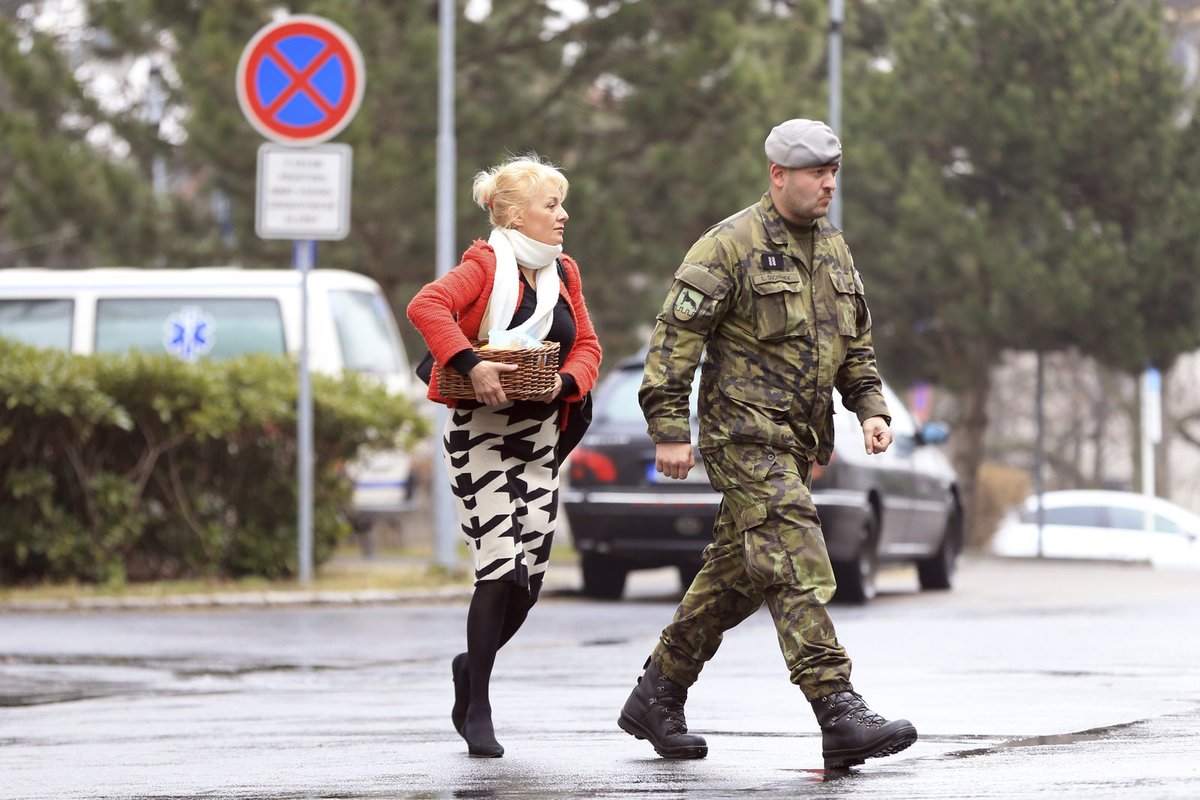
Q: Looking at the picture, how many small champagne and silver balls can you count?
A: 0